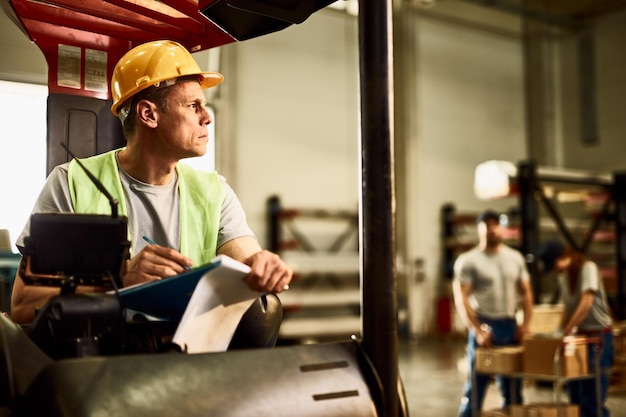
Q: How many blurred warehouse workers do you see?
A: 2